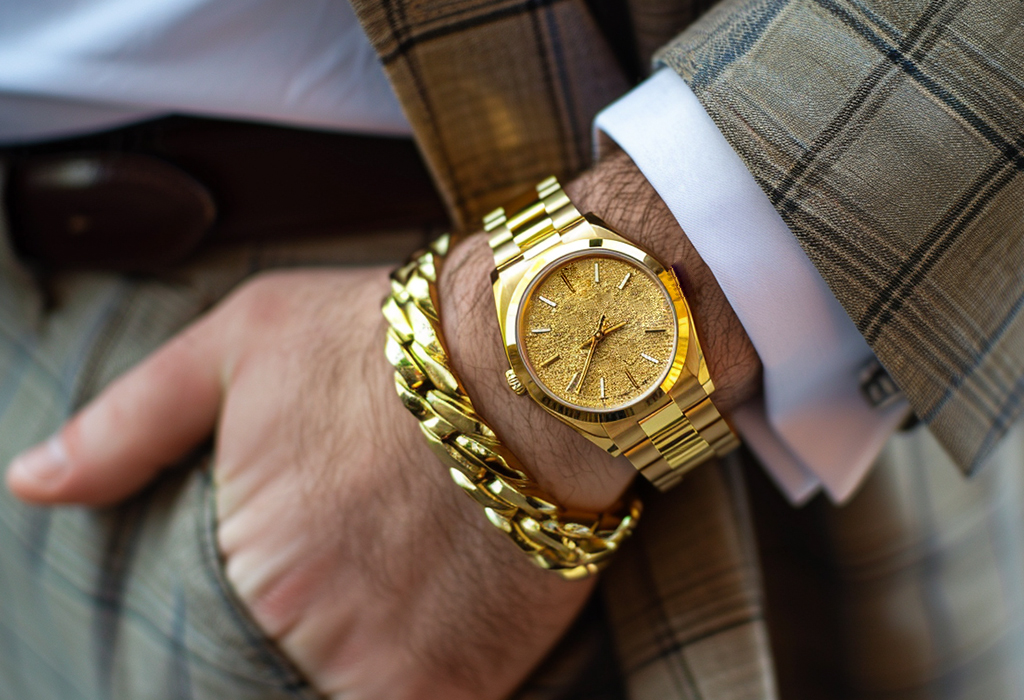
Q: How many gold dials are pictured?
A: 1